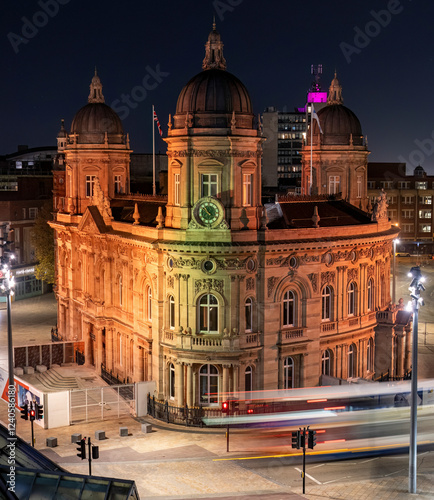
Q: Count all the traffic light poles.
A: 4